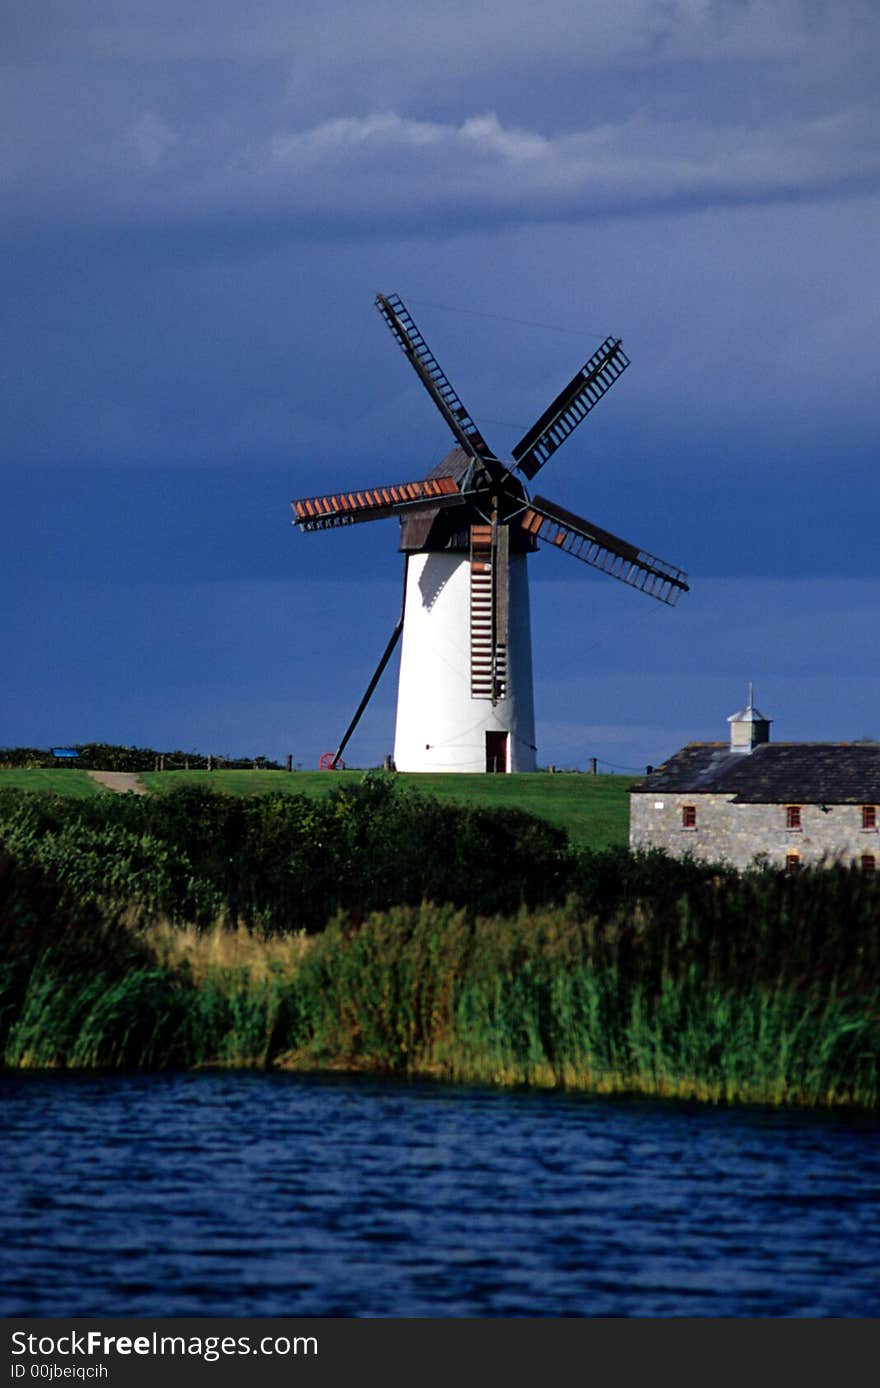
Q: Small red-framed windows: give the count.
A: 5